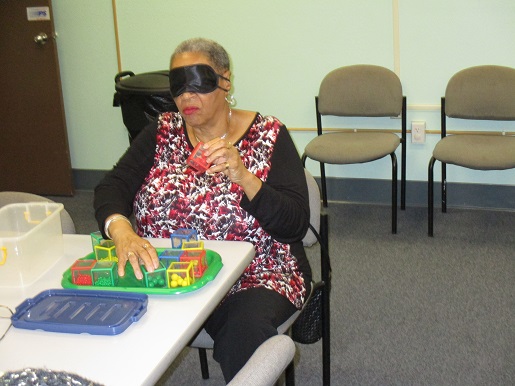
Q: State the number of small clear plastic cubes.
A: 11